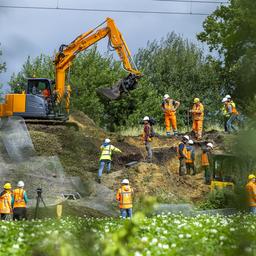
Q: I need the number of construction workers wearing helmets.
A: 13